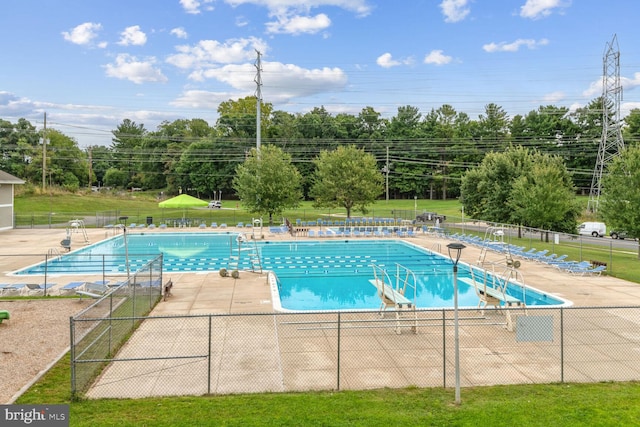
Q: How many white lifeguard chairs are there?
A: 4